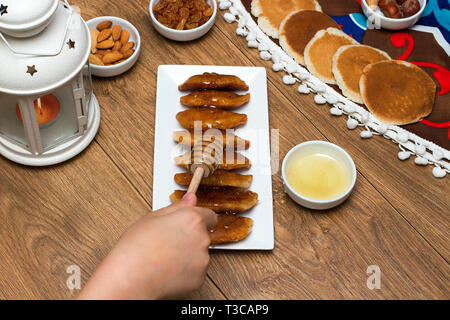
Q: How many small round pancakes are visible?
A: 5